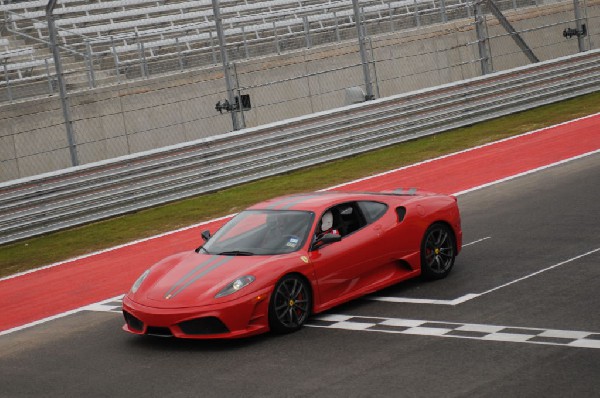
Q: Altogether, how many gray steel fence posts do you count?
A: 5